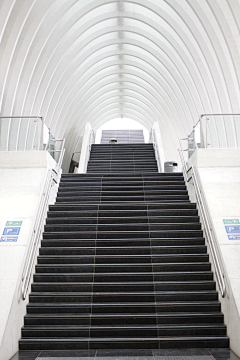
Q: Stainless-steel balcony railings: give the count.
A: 2